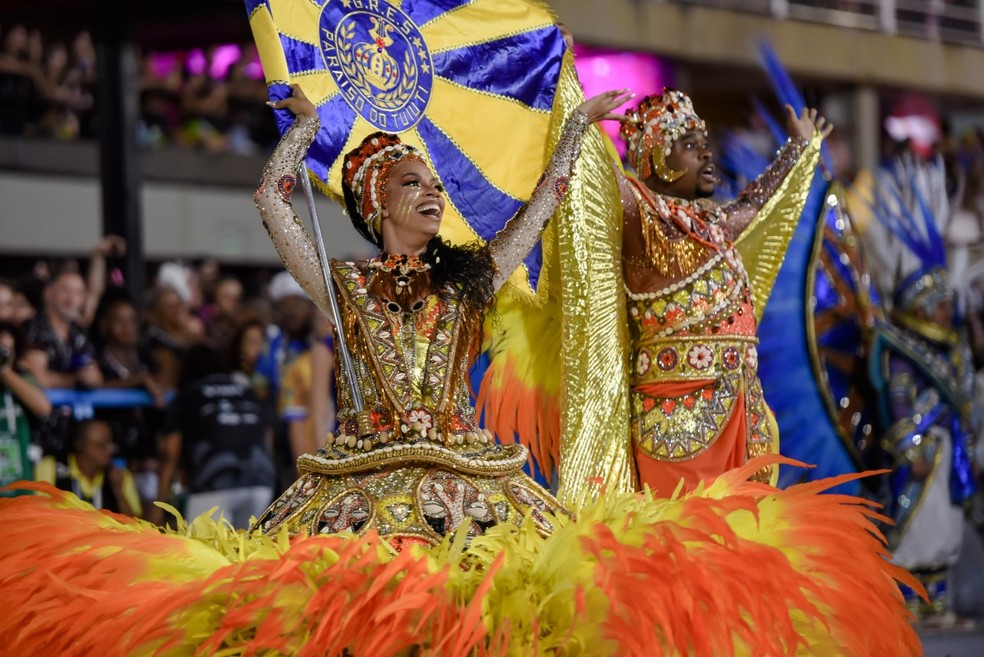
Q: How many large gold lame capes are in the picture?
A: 1